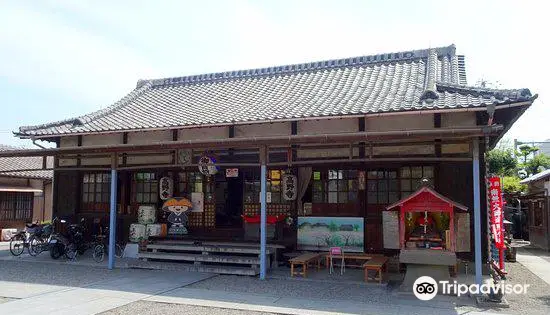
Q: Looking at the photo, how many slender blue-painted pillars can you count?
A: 3